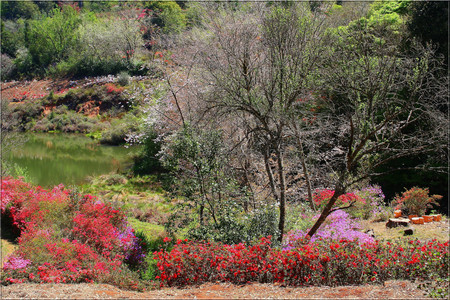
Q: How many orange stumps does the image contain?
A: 5